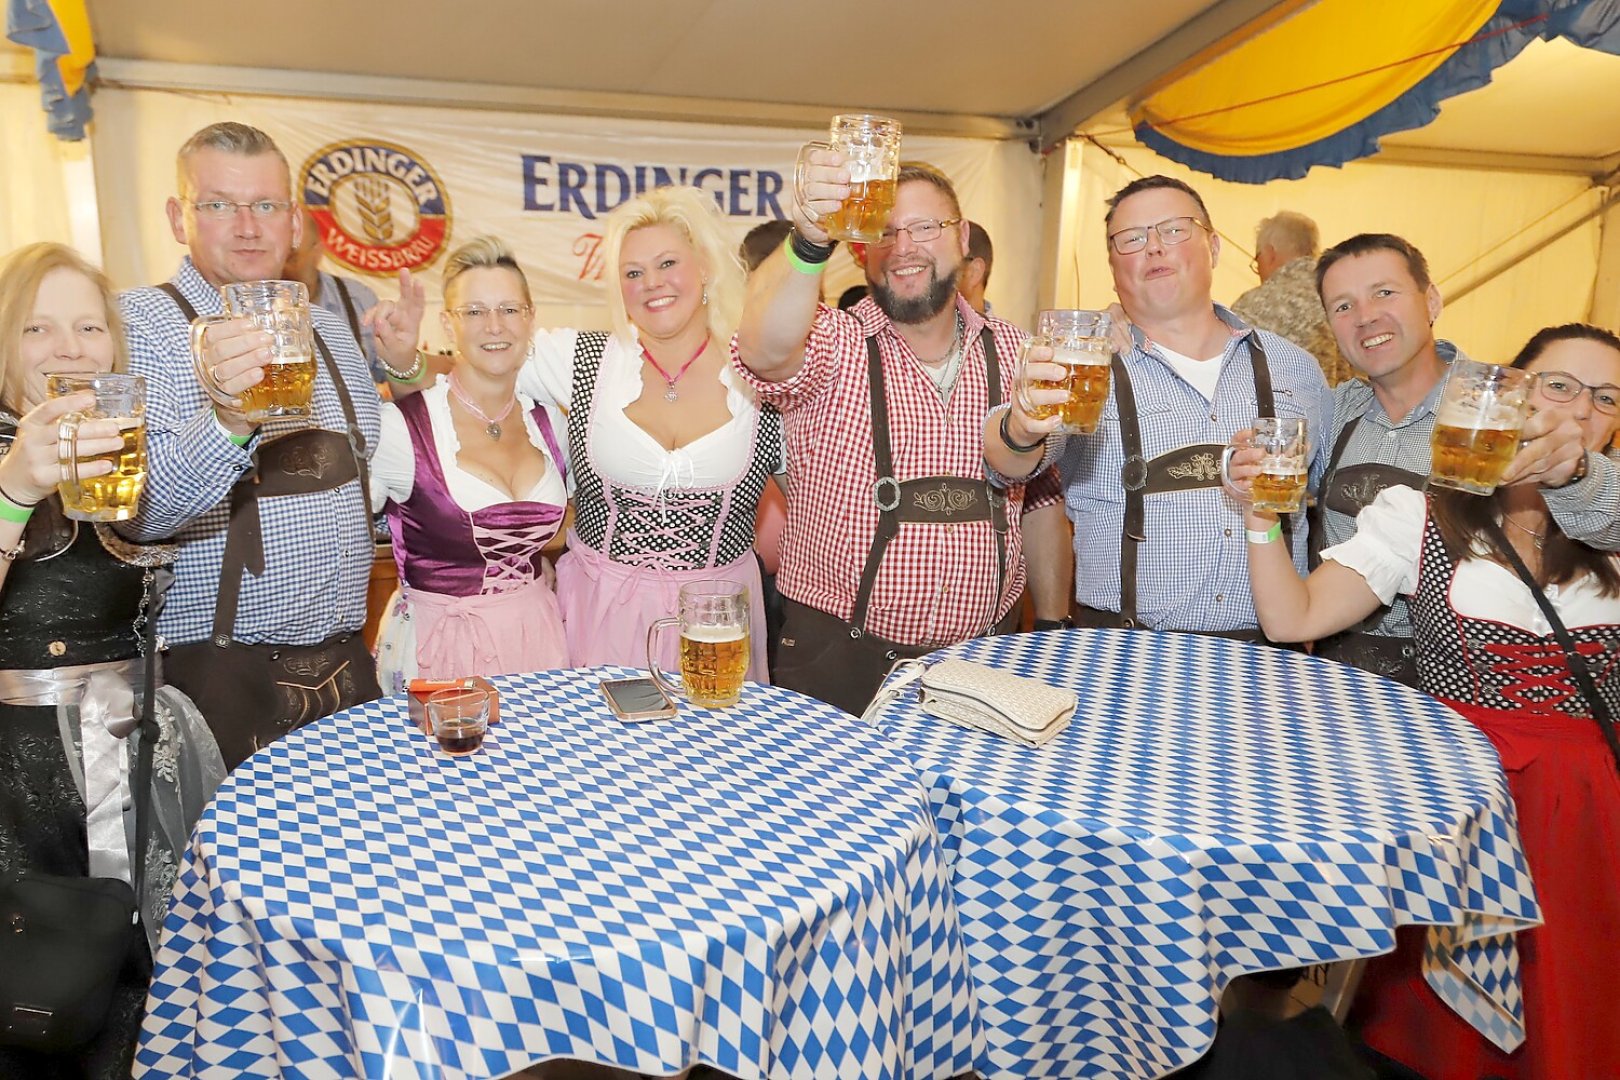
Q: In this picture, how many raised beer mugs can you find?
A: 6